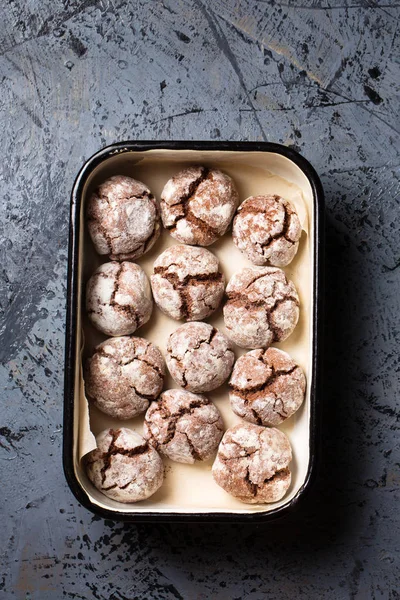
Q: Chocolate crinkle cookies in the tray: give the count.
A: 12